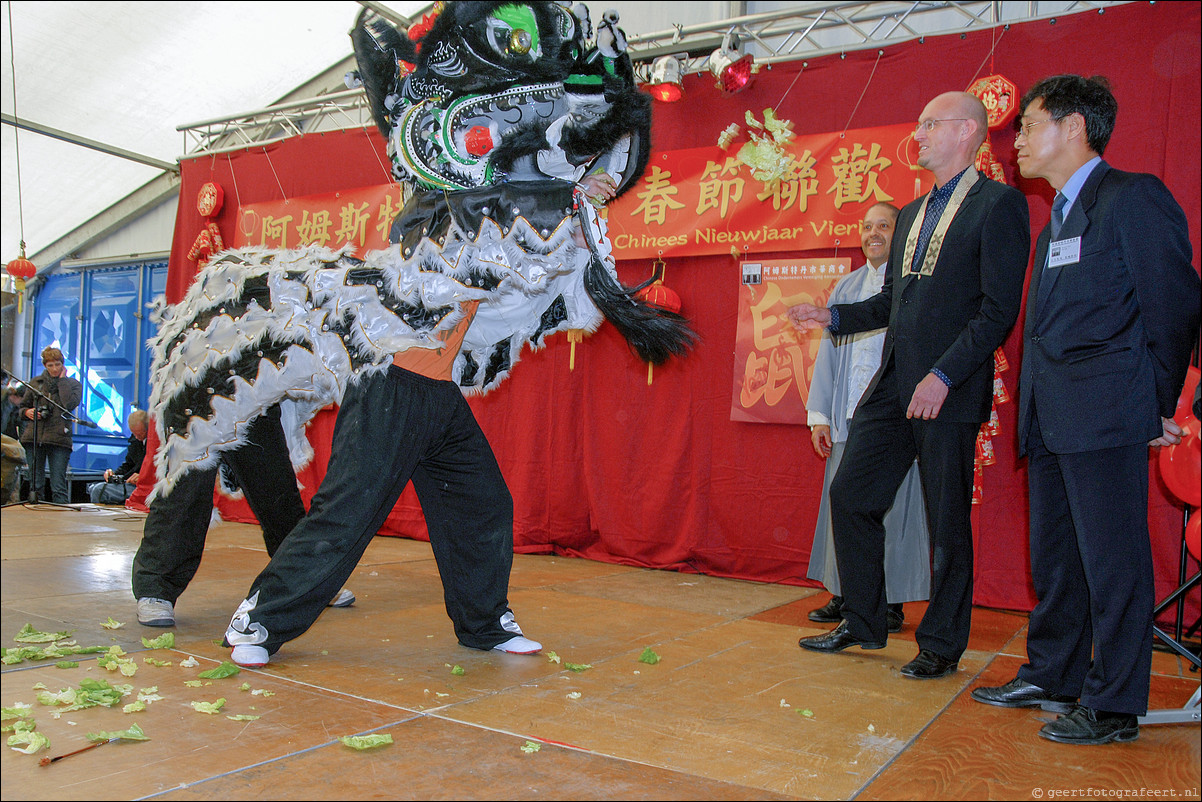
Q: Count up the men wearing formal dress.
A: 2